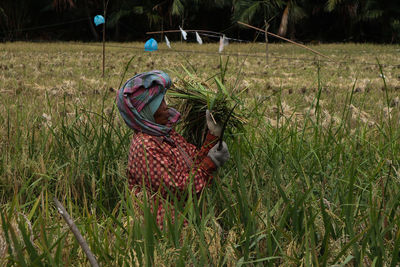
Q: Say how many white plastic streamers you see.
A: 4